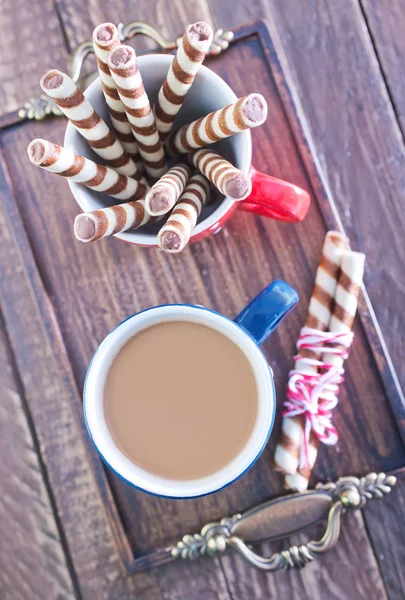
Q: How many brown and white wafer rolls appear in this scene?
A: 12